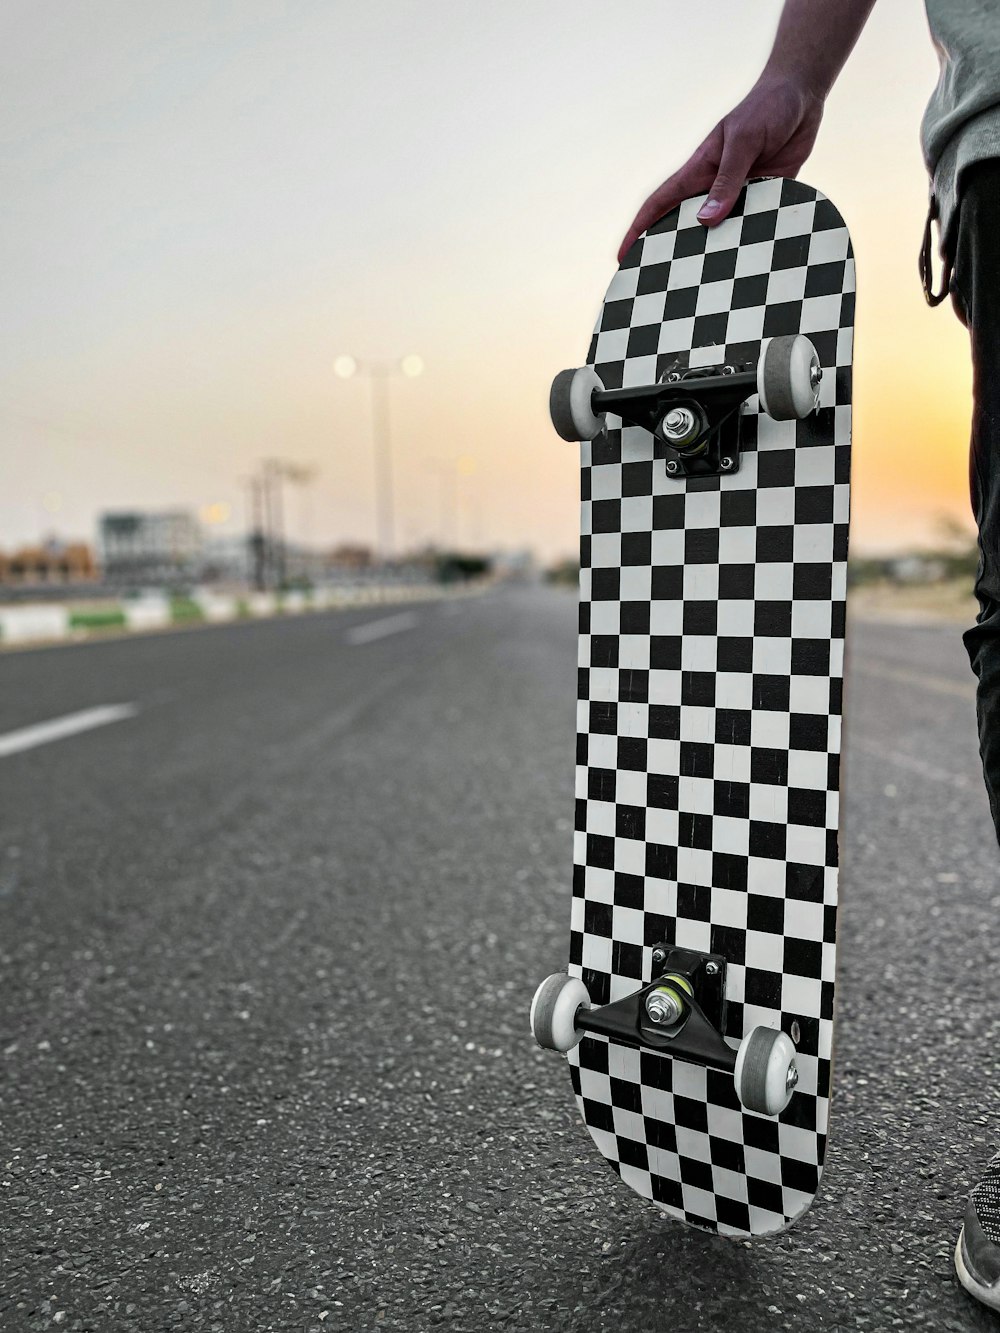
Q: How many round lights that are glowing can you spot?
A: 2